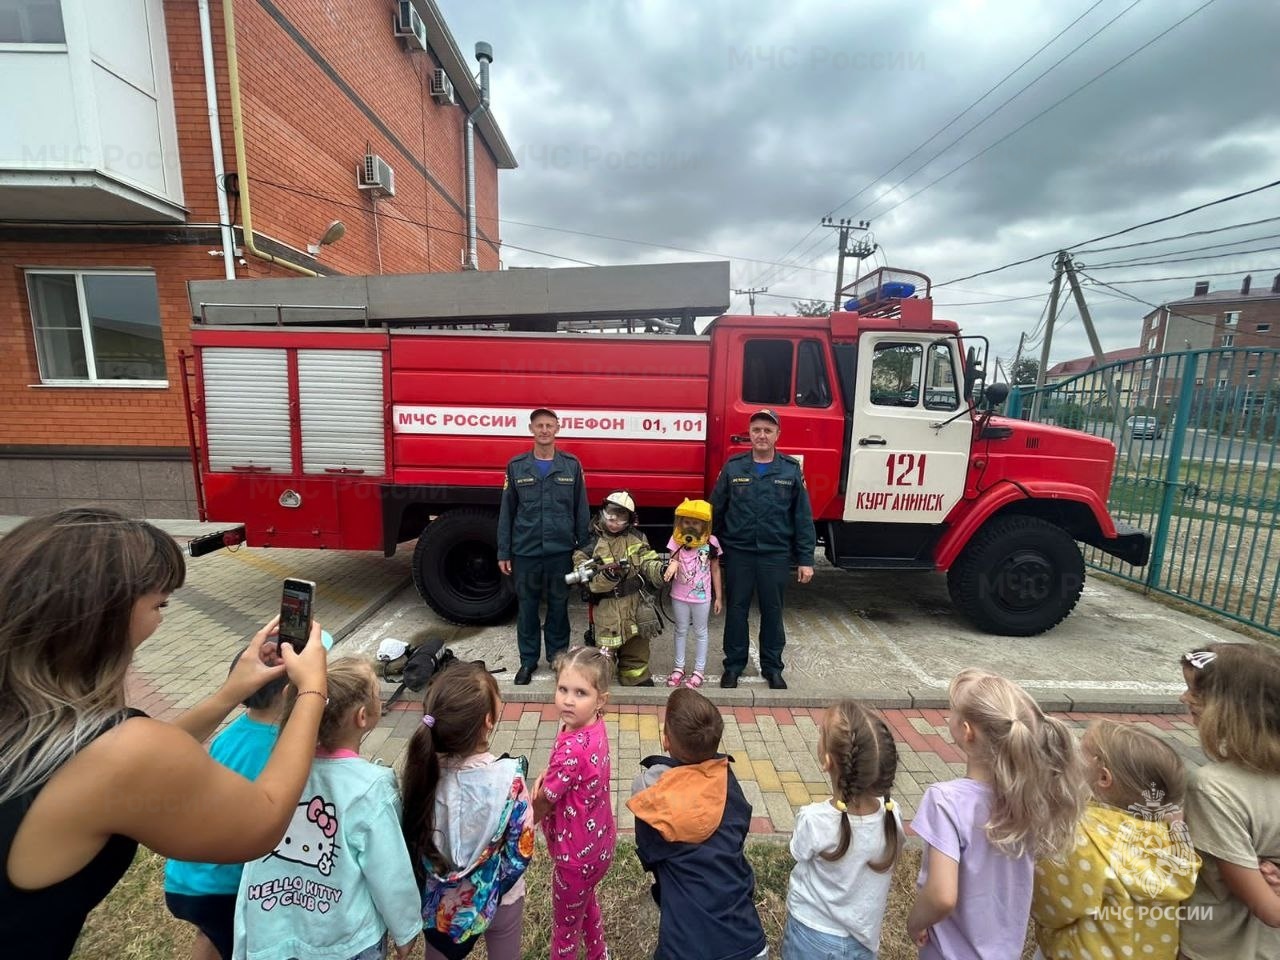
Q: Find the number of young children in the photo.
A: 11